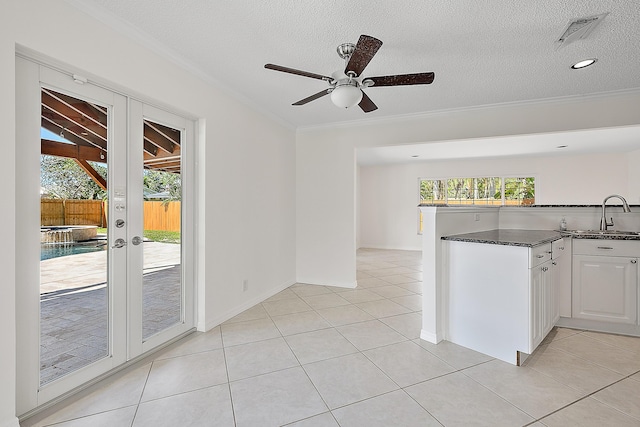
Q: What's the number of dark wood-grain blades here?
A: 5